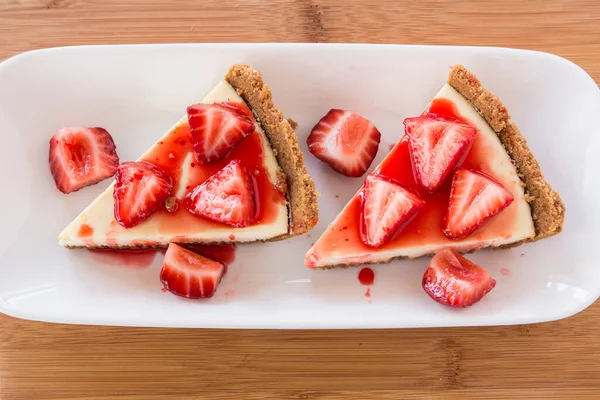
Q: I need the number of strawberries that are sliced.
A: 10